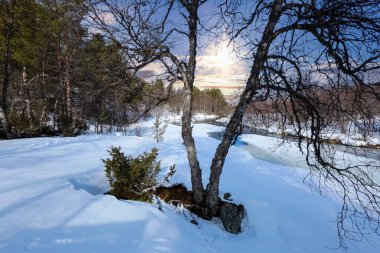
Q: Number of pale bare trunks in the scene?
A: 2